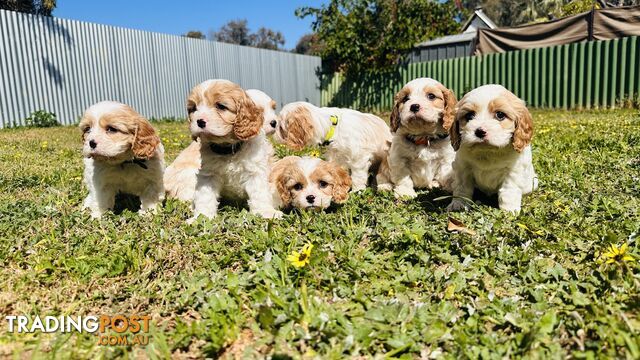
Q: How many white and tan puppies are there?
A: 7